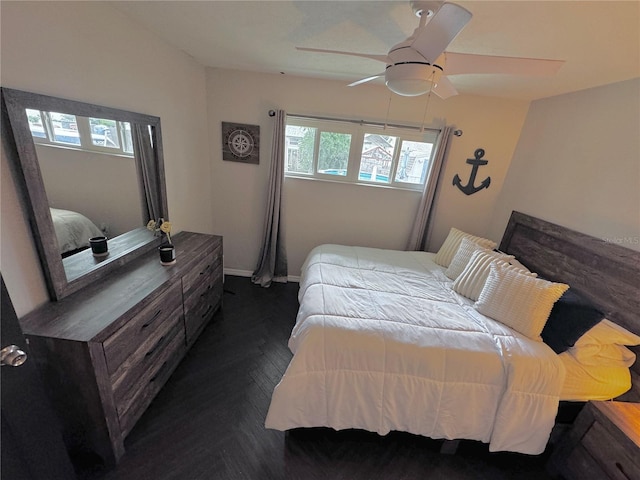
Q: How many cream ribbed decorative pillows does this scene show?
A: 4